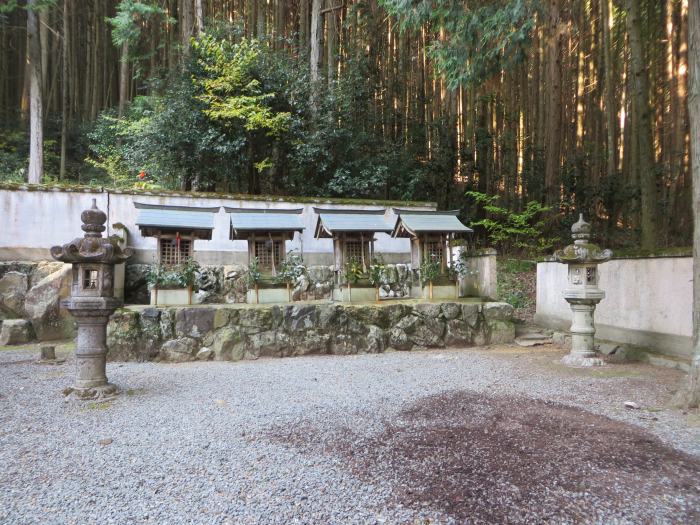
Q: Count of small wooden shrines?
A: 4